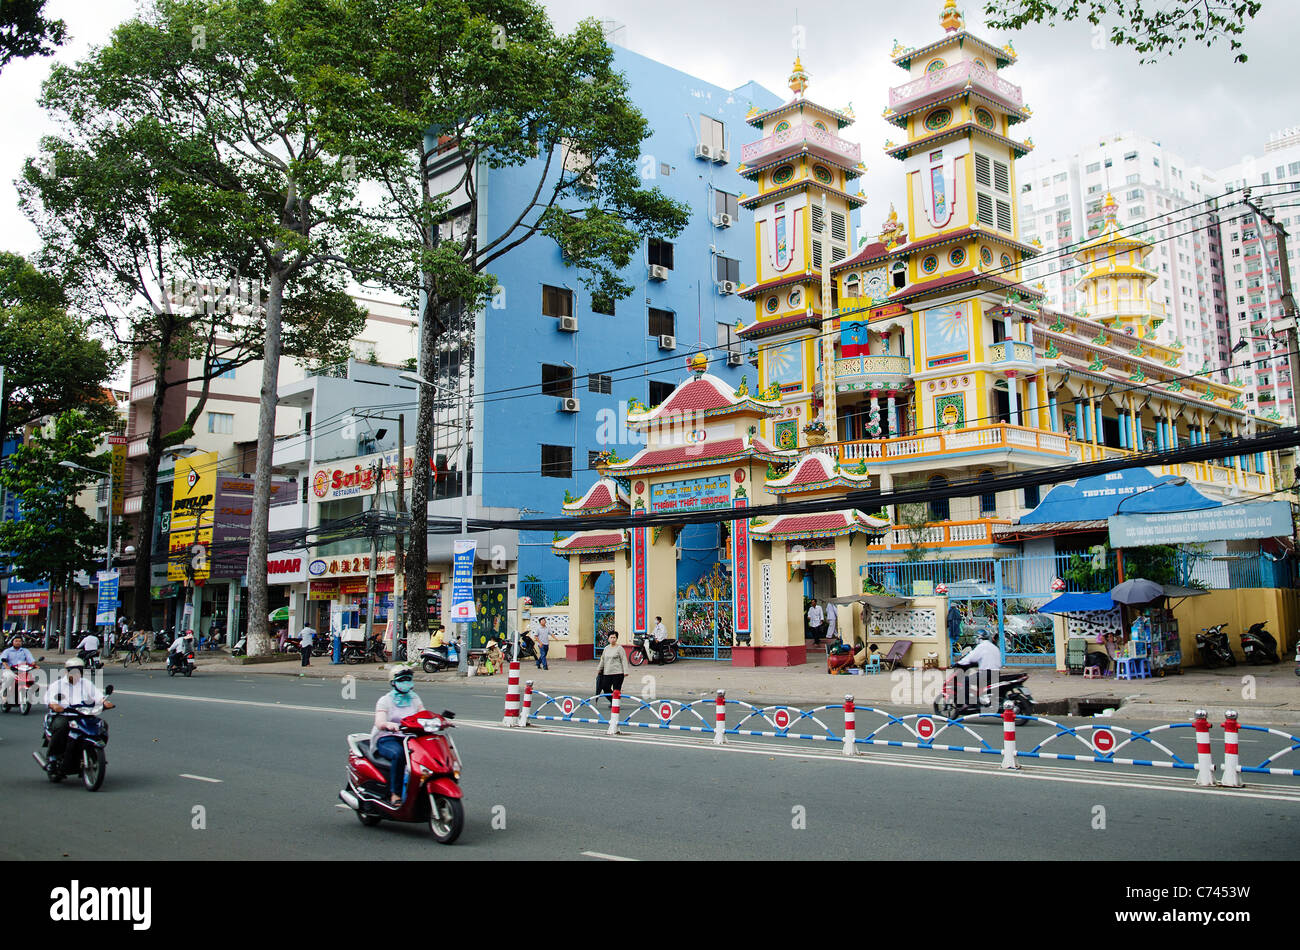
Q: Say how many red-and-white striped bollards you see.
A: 8